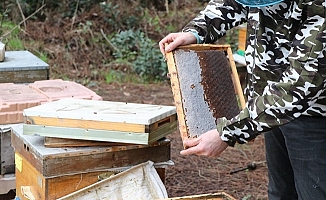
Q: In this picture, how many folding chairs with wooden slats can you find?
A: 0